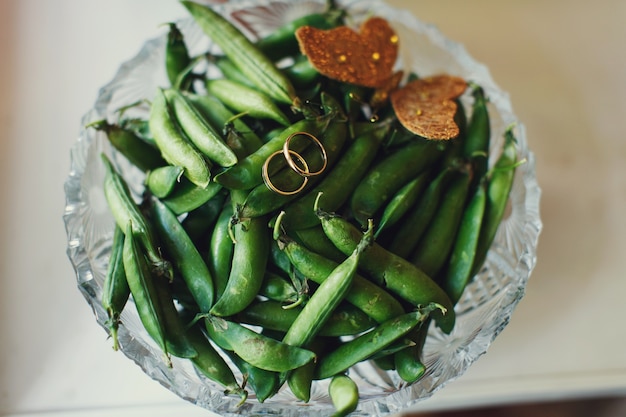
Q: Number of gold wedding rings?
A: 2